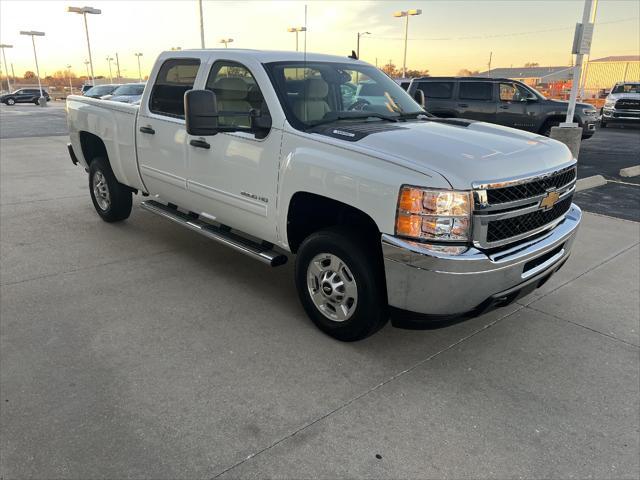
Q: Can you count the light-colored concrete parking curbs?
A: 2